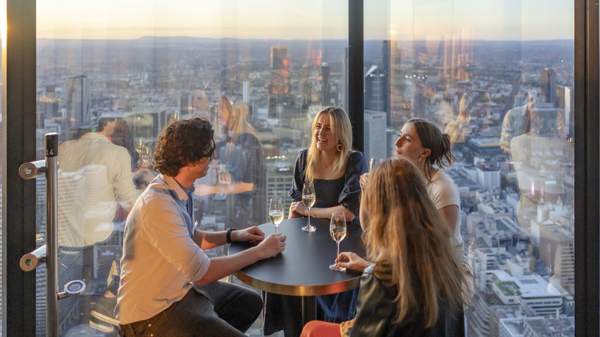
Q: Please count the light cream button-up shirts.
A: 1